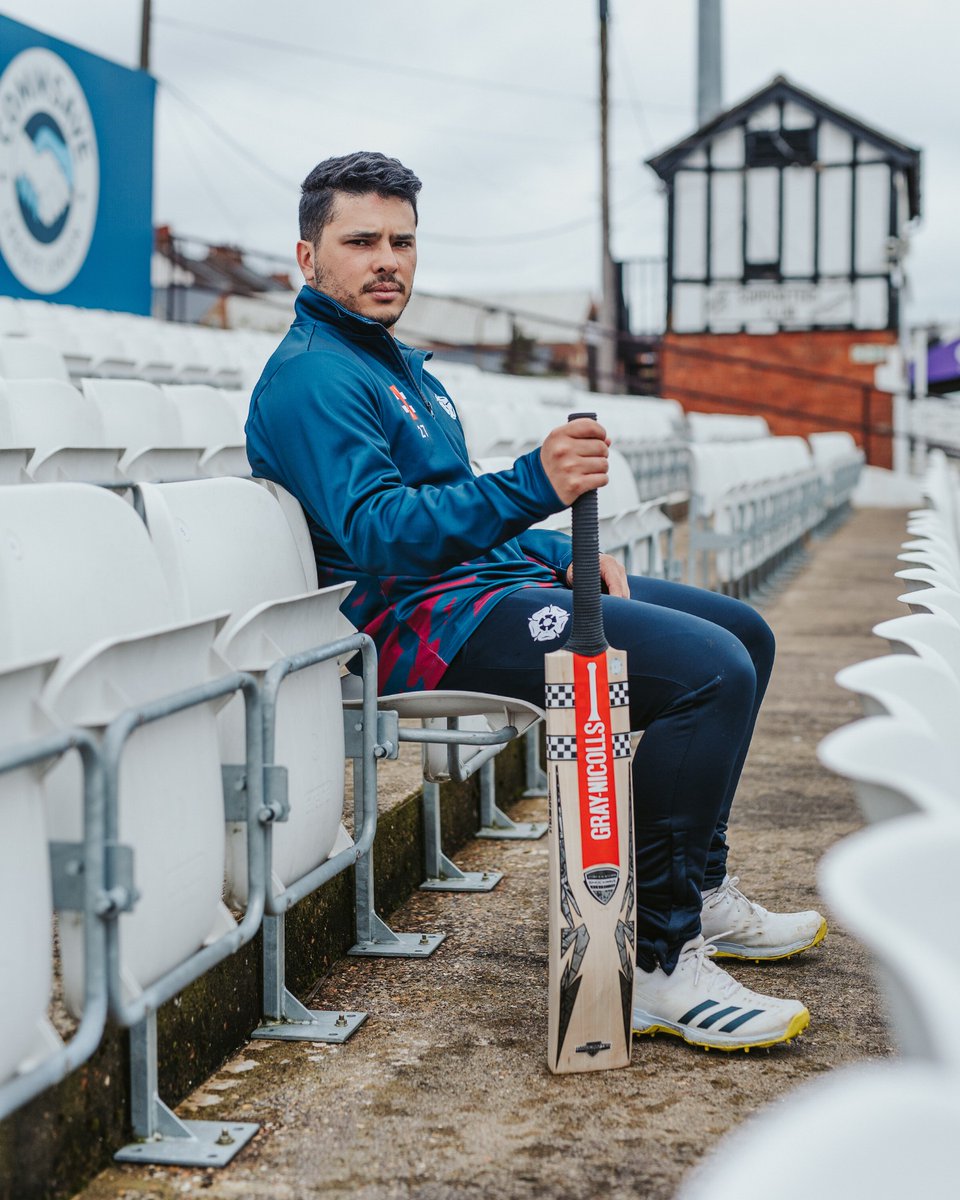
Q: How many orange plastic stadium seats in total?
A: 0